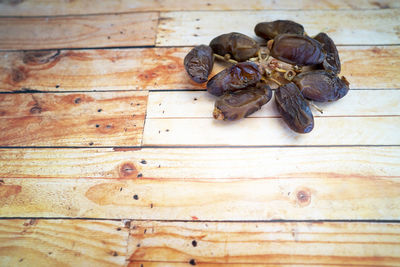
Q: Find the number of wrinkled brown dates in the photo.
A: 9